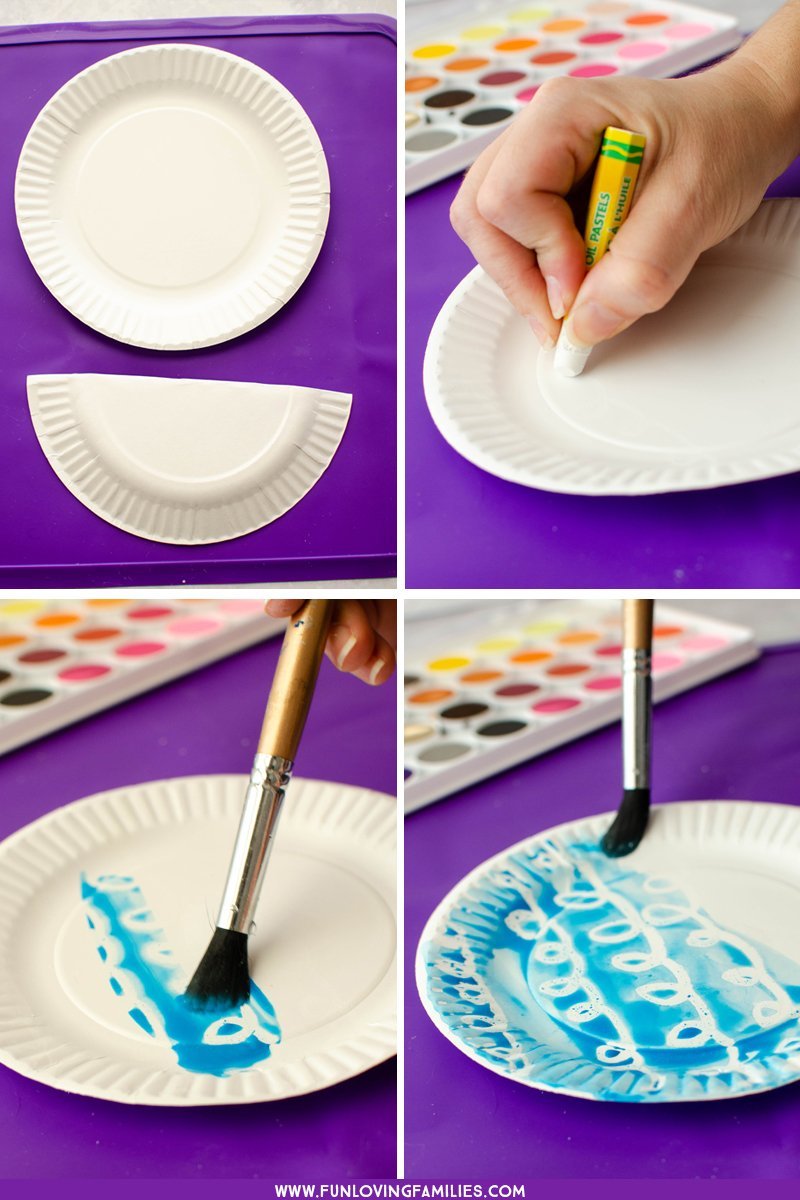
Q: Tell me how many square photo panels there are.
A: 4